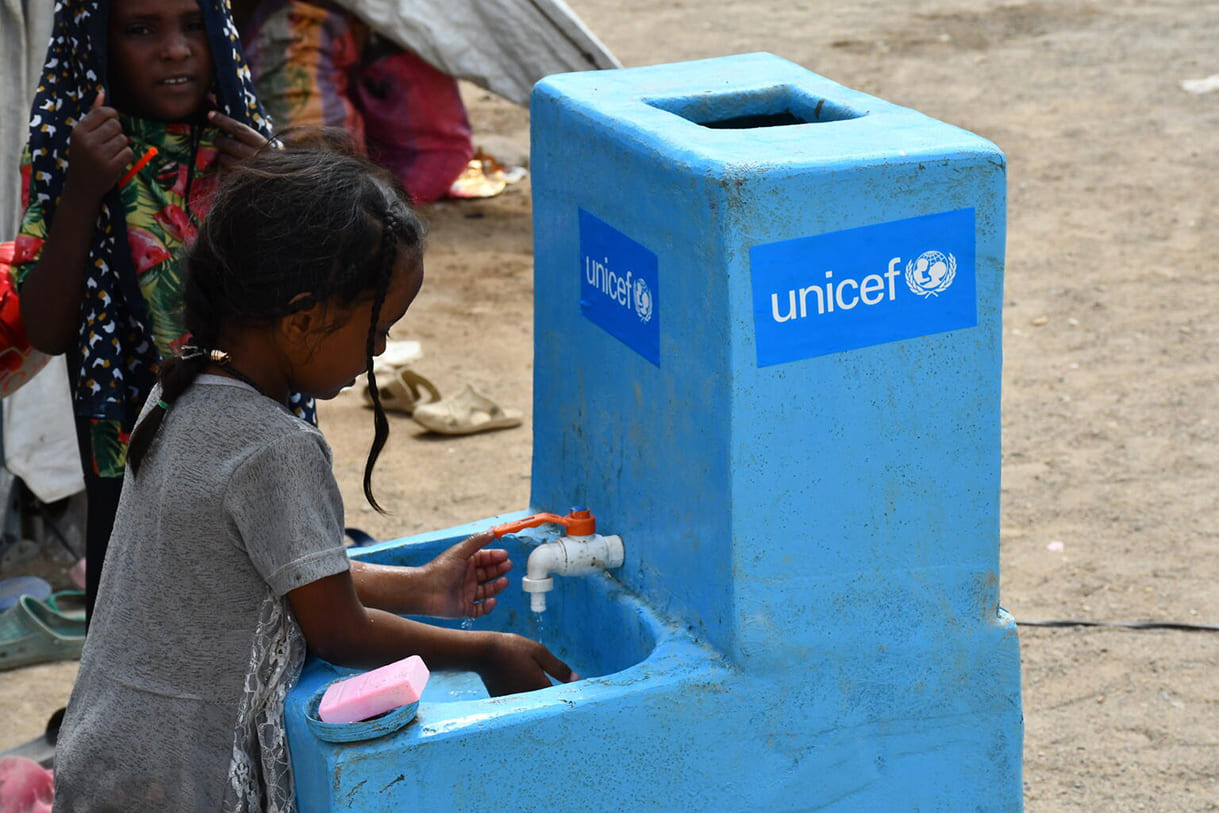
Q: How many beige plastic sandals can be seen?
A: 2